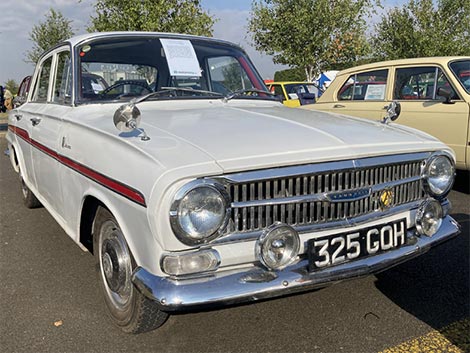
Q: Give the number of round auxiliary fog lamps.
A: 2